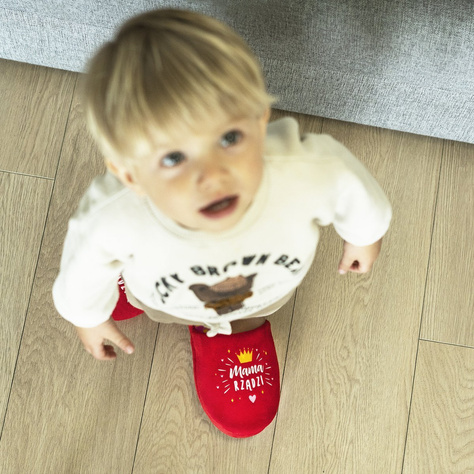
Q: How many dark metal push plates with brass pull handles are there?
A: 0